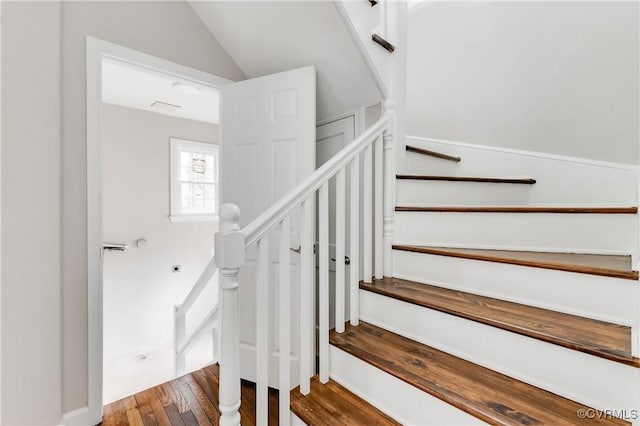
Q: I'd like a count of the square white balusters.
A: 8